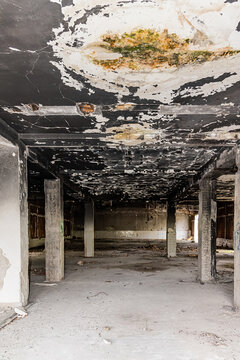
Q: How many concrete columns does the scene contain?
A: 6